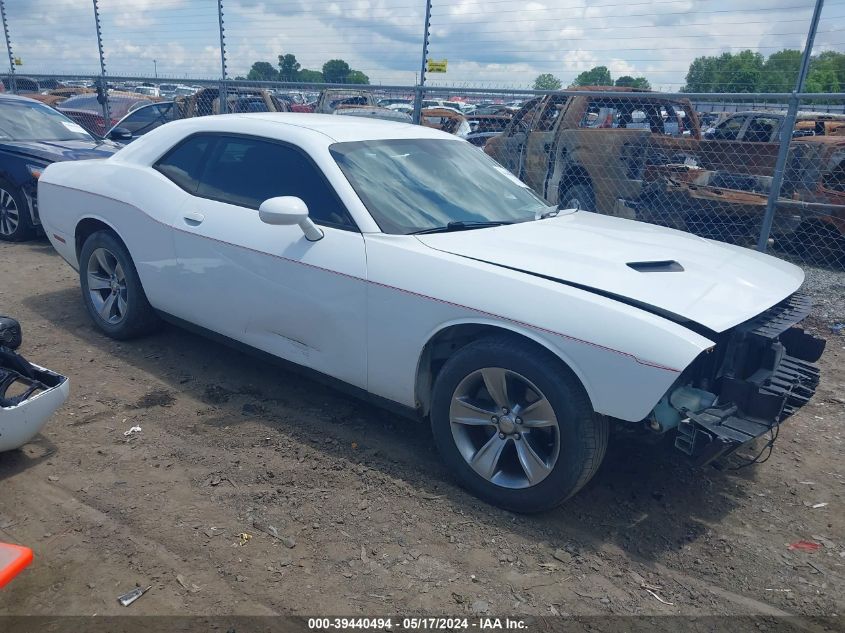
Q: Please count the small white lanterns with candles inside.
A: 0